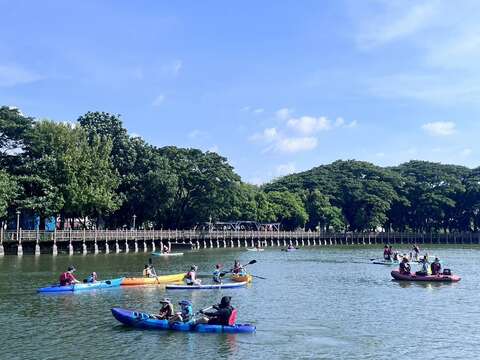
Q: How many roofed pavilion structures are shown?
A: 1